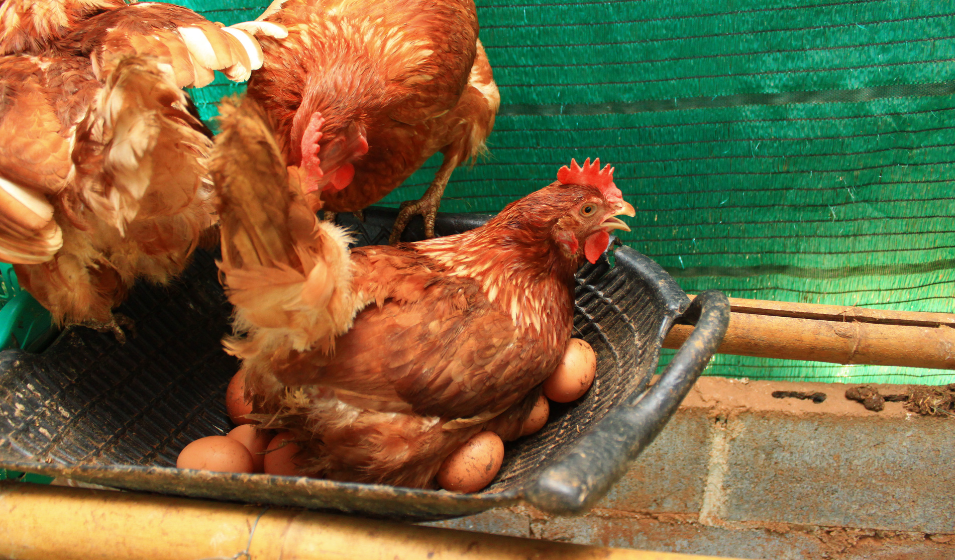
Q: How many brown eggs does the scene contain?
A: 7